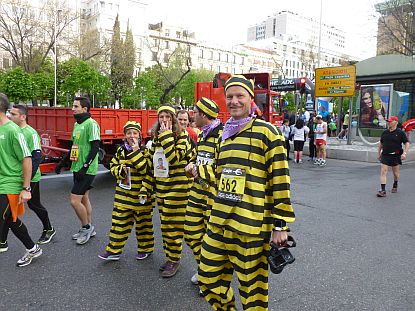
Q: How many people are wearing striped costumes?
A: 4